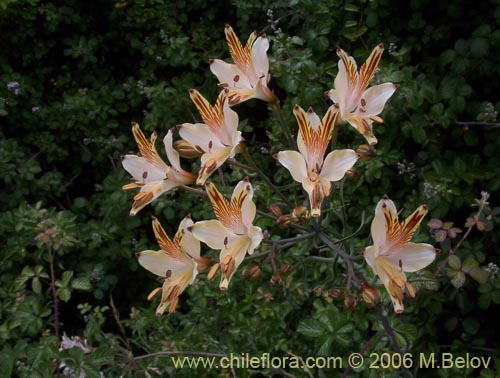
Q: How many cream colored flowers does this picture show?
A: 8